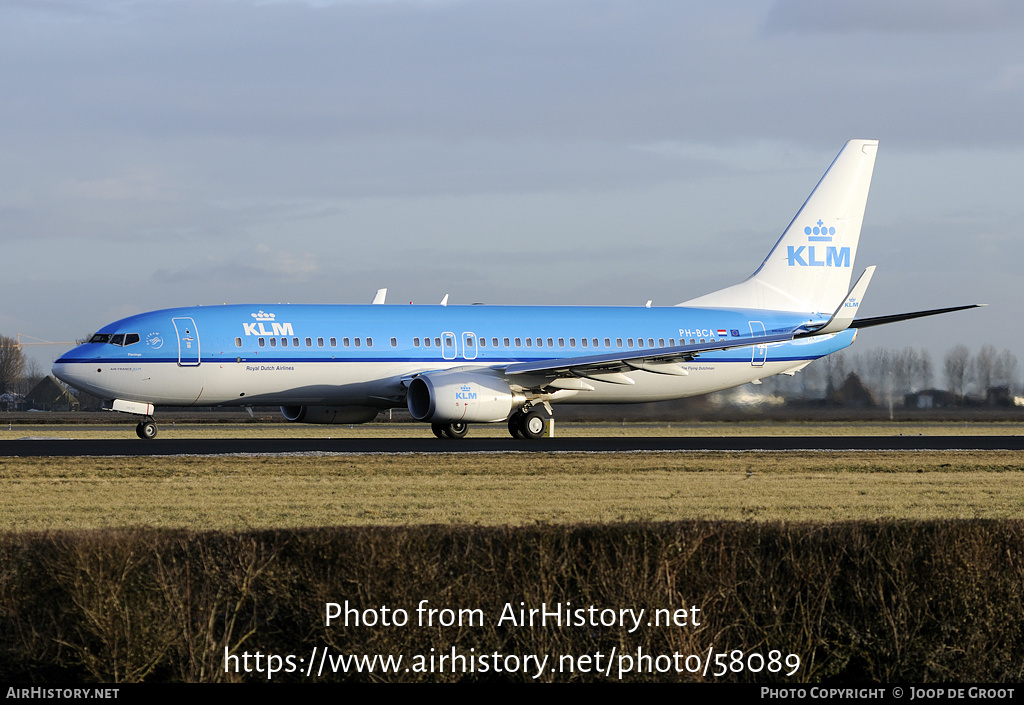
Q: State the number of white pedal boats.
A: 0